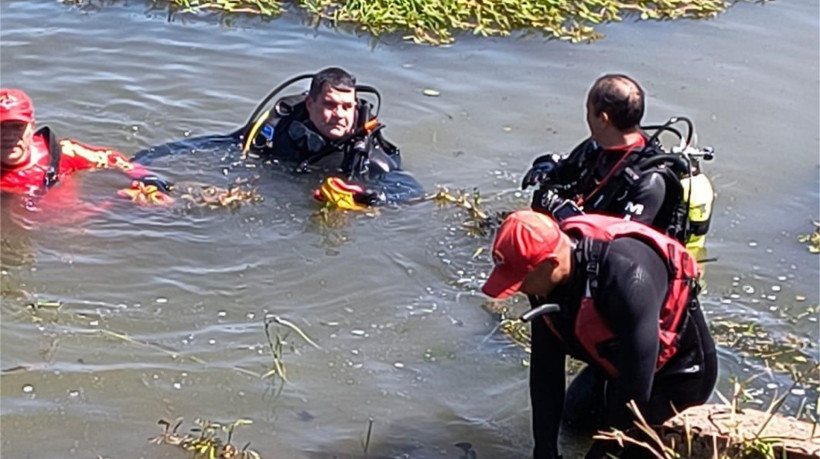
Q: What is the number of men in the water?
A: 4